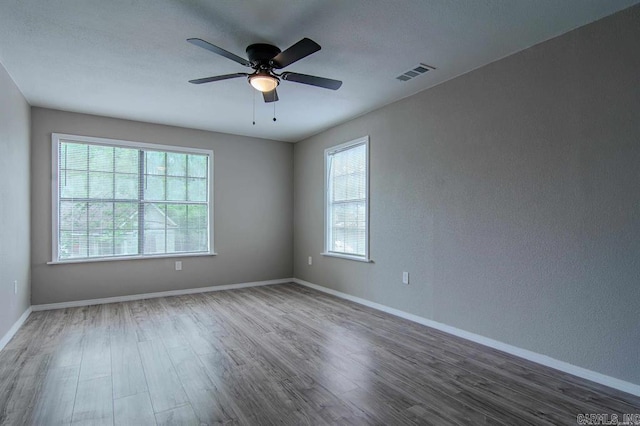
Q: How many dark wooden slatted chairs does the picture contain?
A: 0